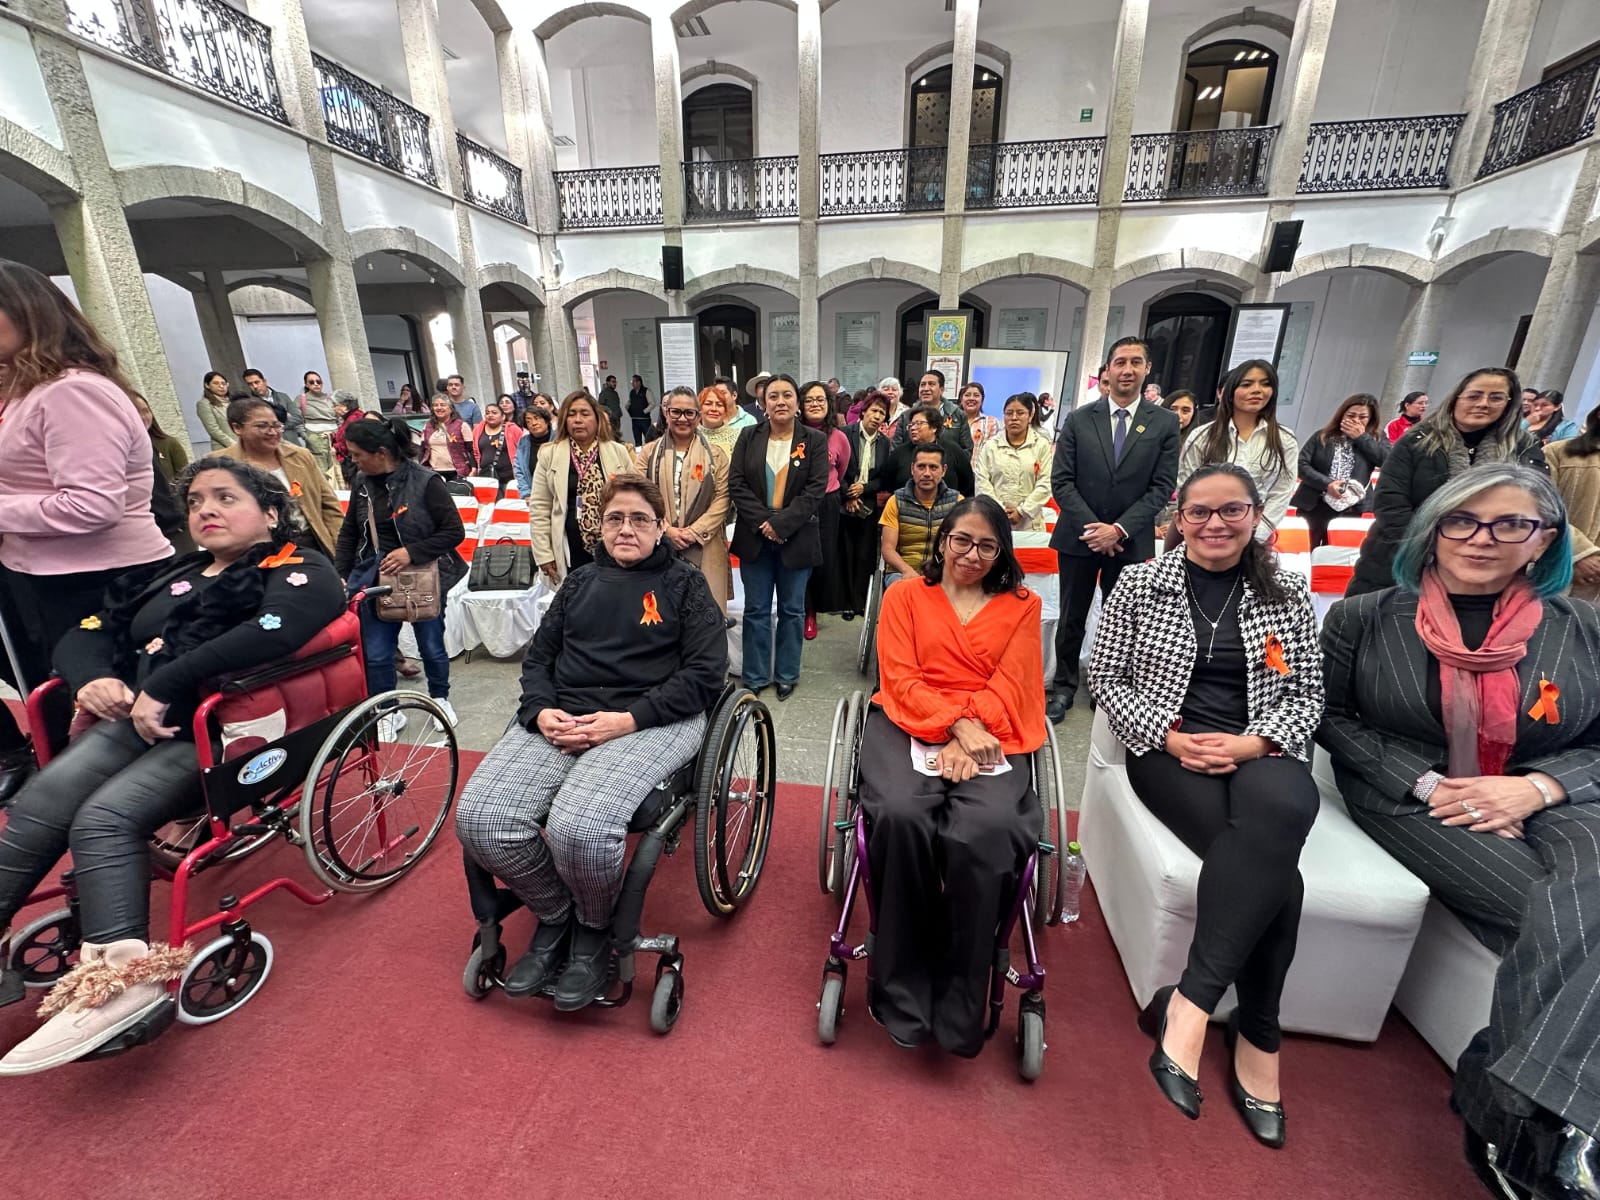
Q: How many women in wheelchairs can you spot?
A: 3